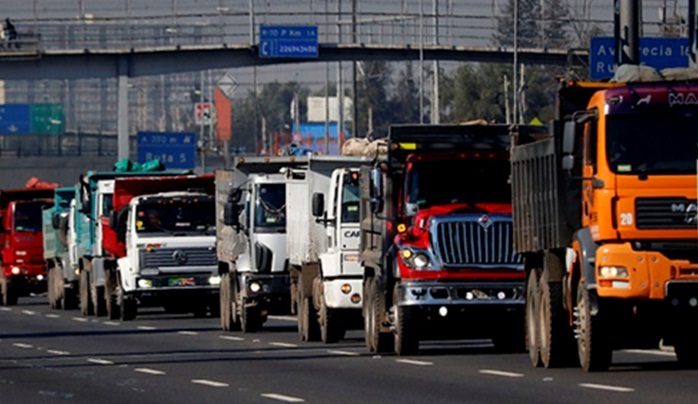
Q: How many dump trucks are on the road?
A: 8